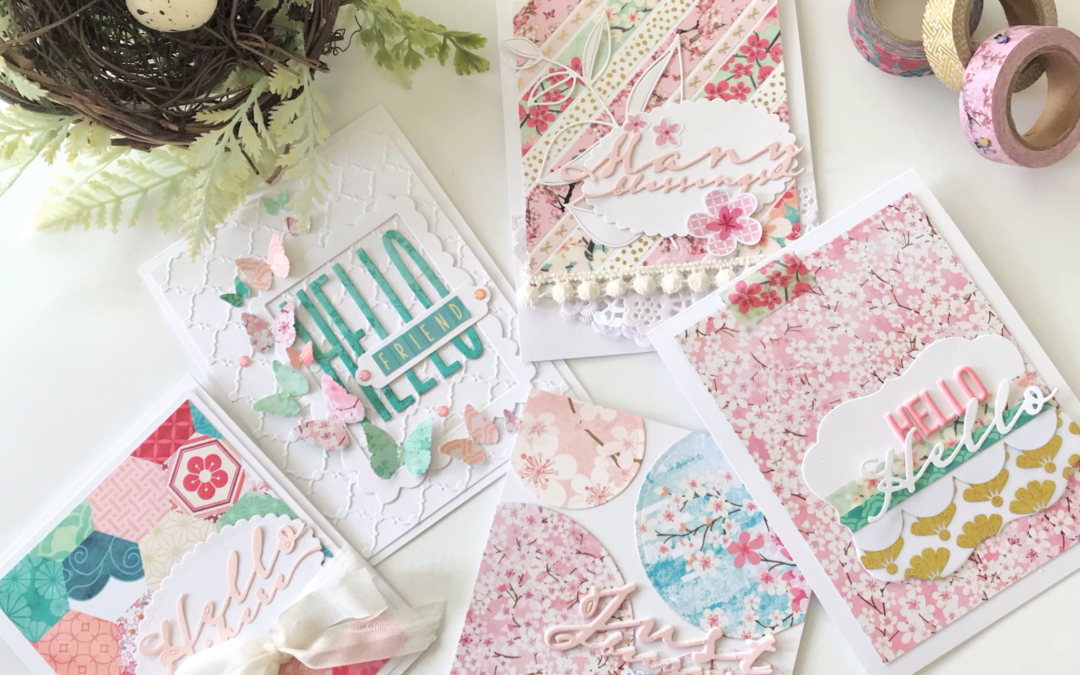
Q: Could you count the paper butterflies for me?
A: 11